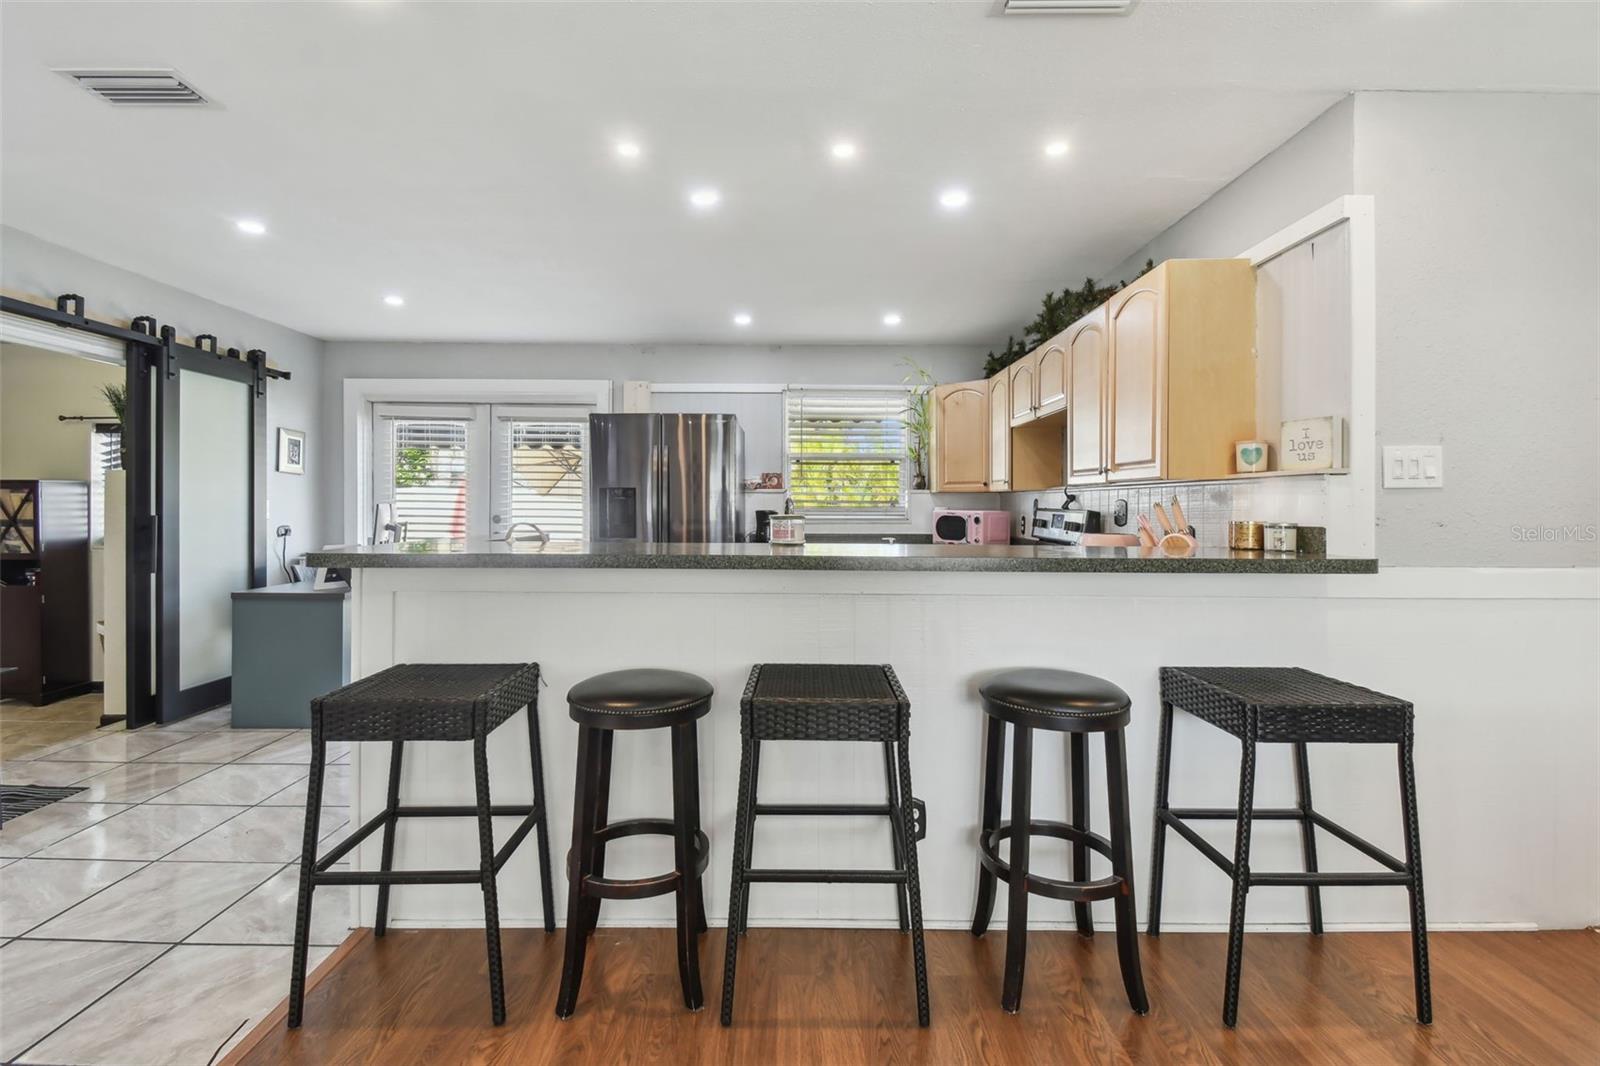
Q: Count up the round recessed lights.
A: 9